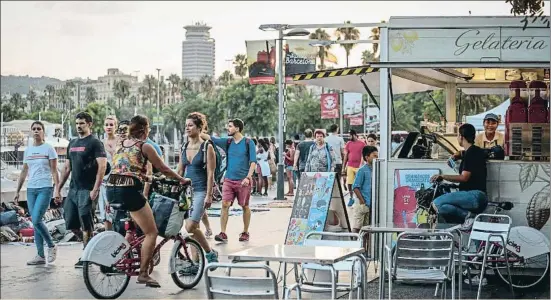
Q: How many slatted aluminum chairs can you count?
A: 4